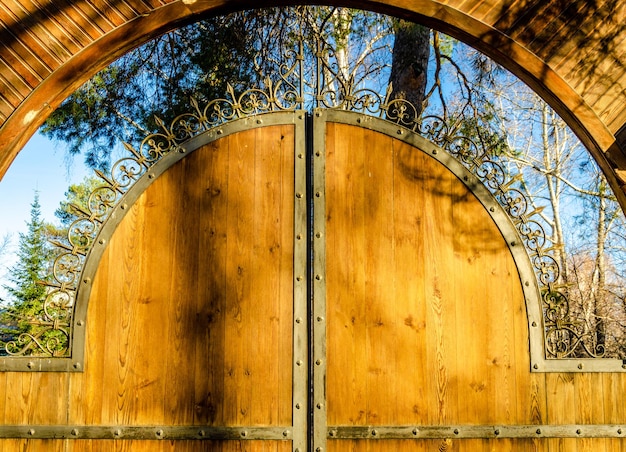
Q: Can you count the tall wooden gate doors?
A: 2